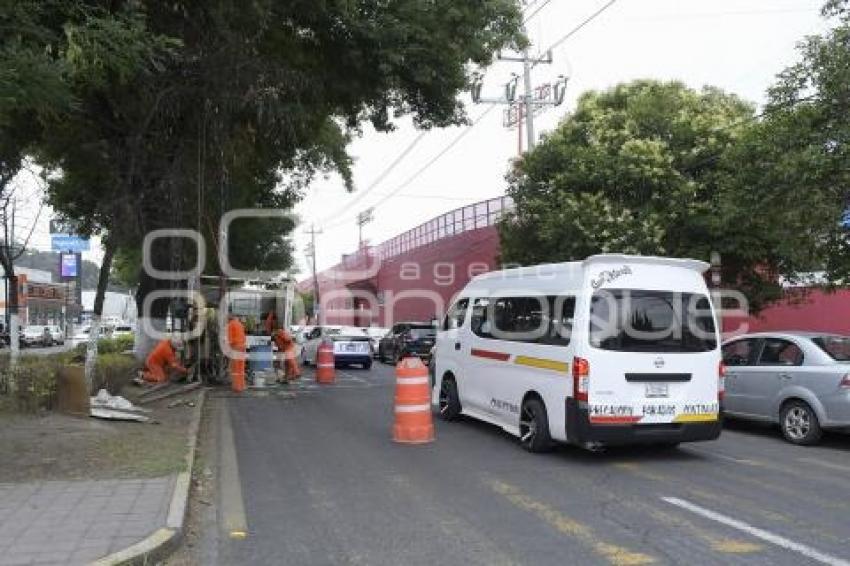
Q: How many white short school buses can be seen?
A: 1